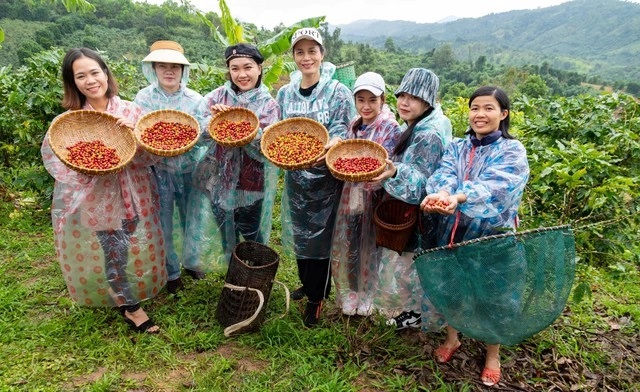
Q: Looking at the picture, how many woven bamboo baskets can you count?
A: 7